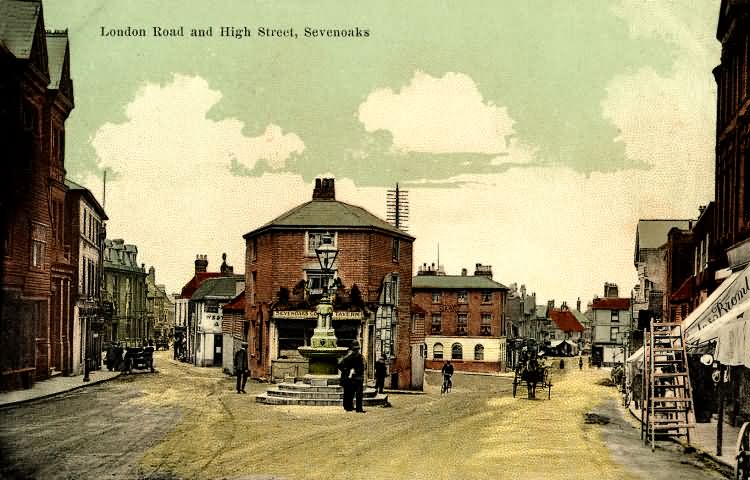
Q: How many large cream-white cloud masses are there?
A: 3